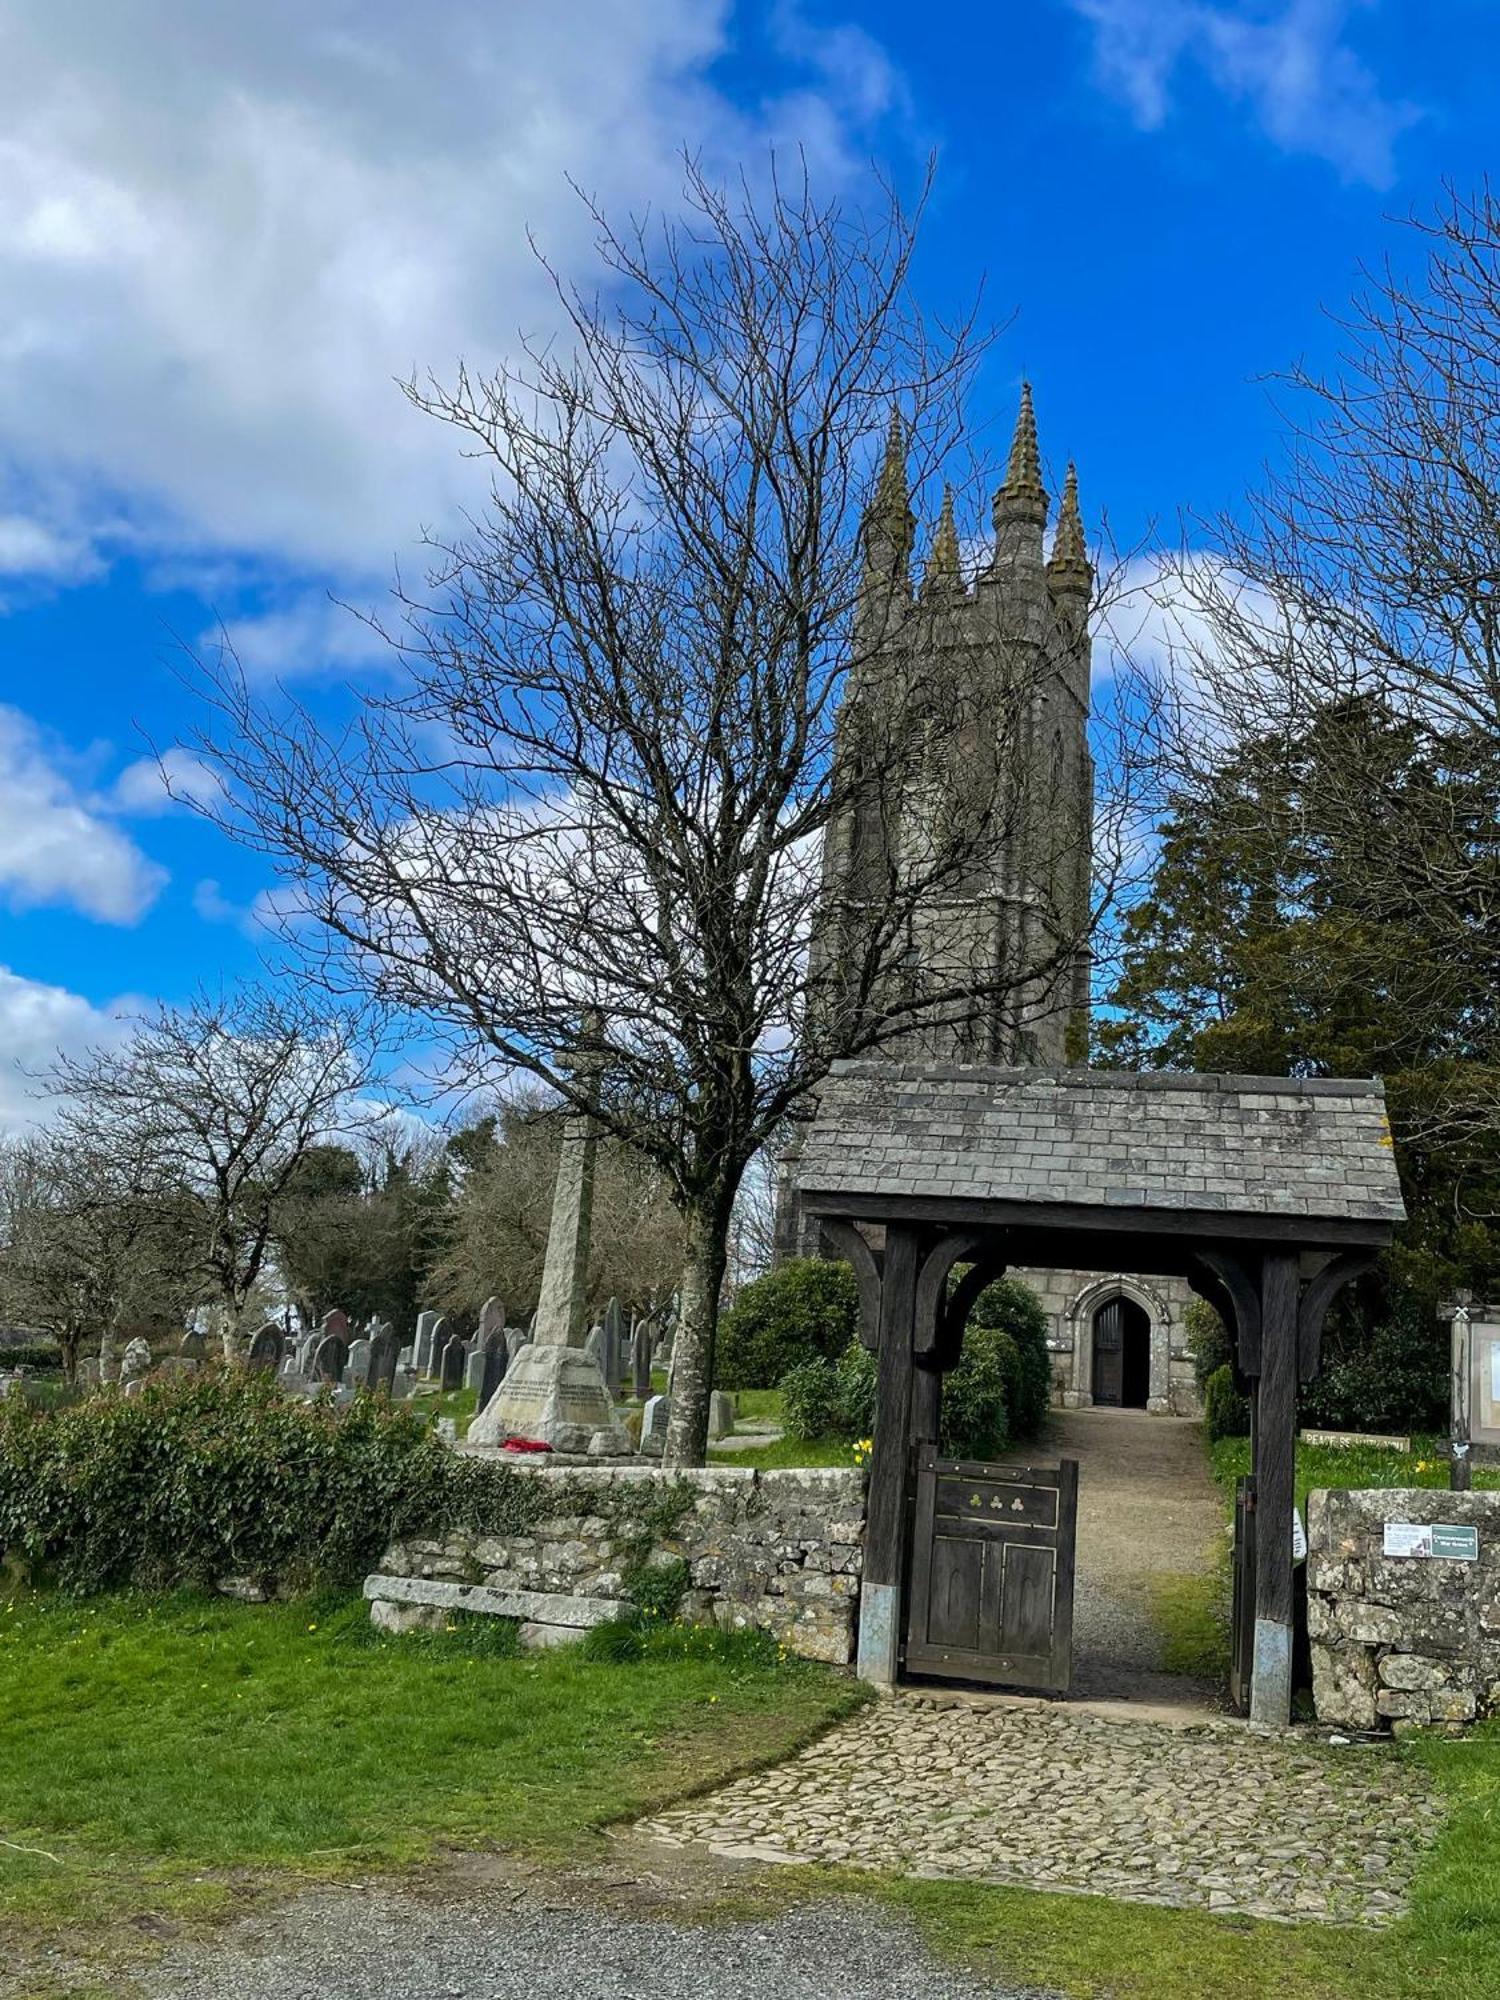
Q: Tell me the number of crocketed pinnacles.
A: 4